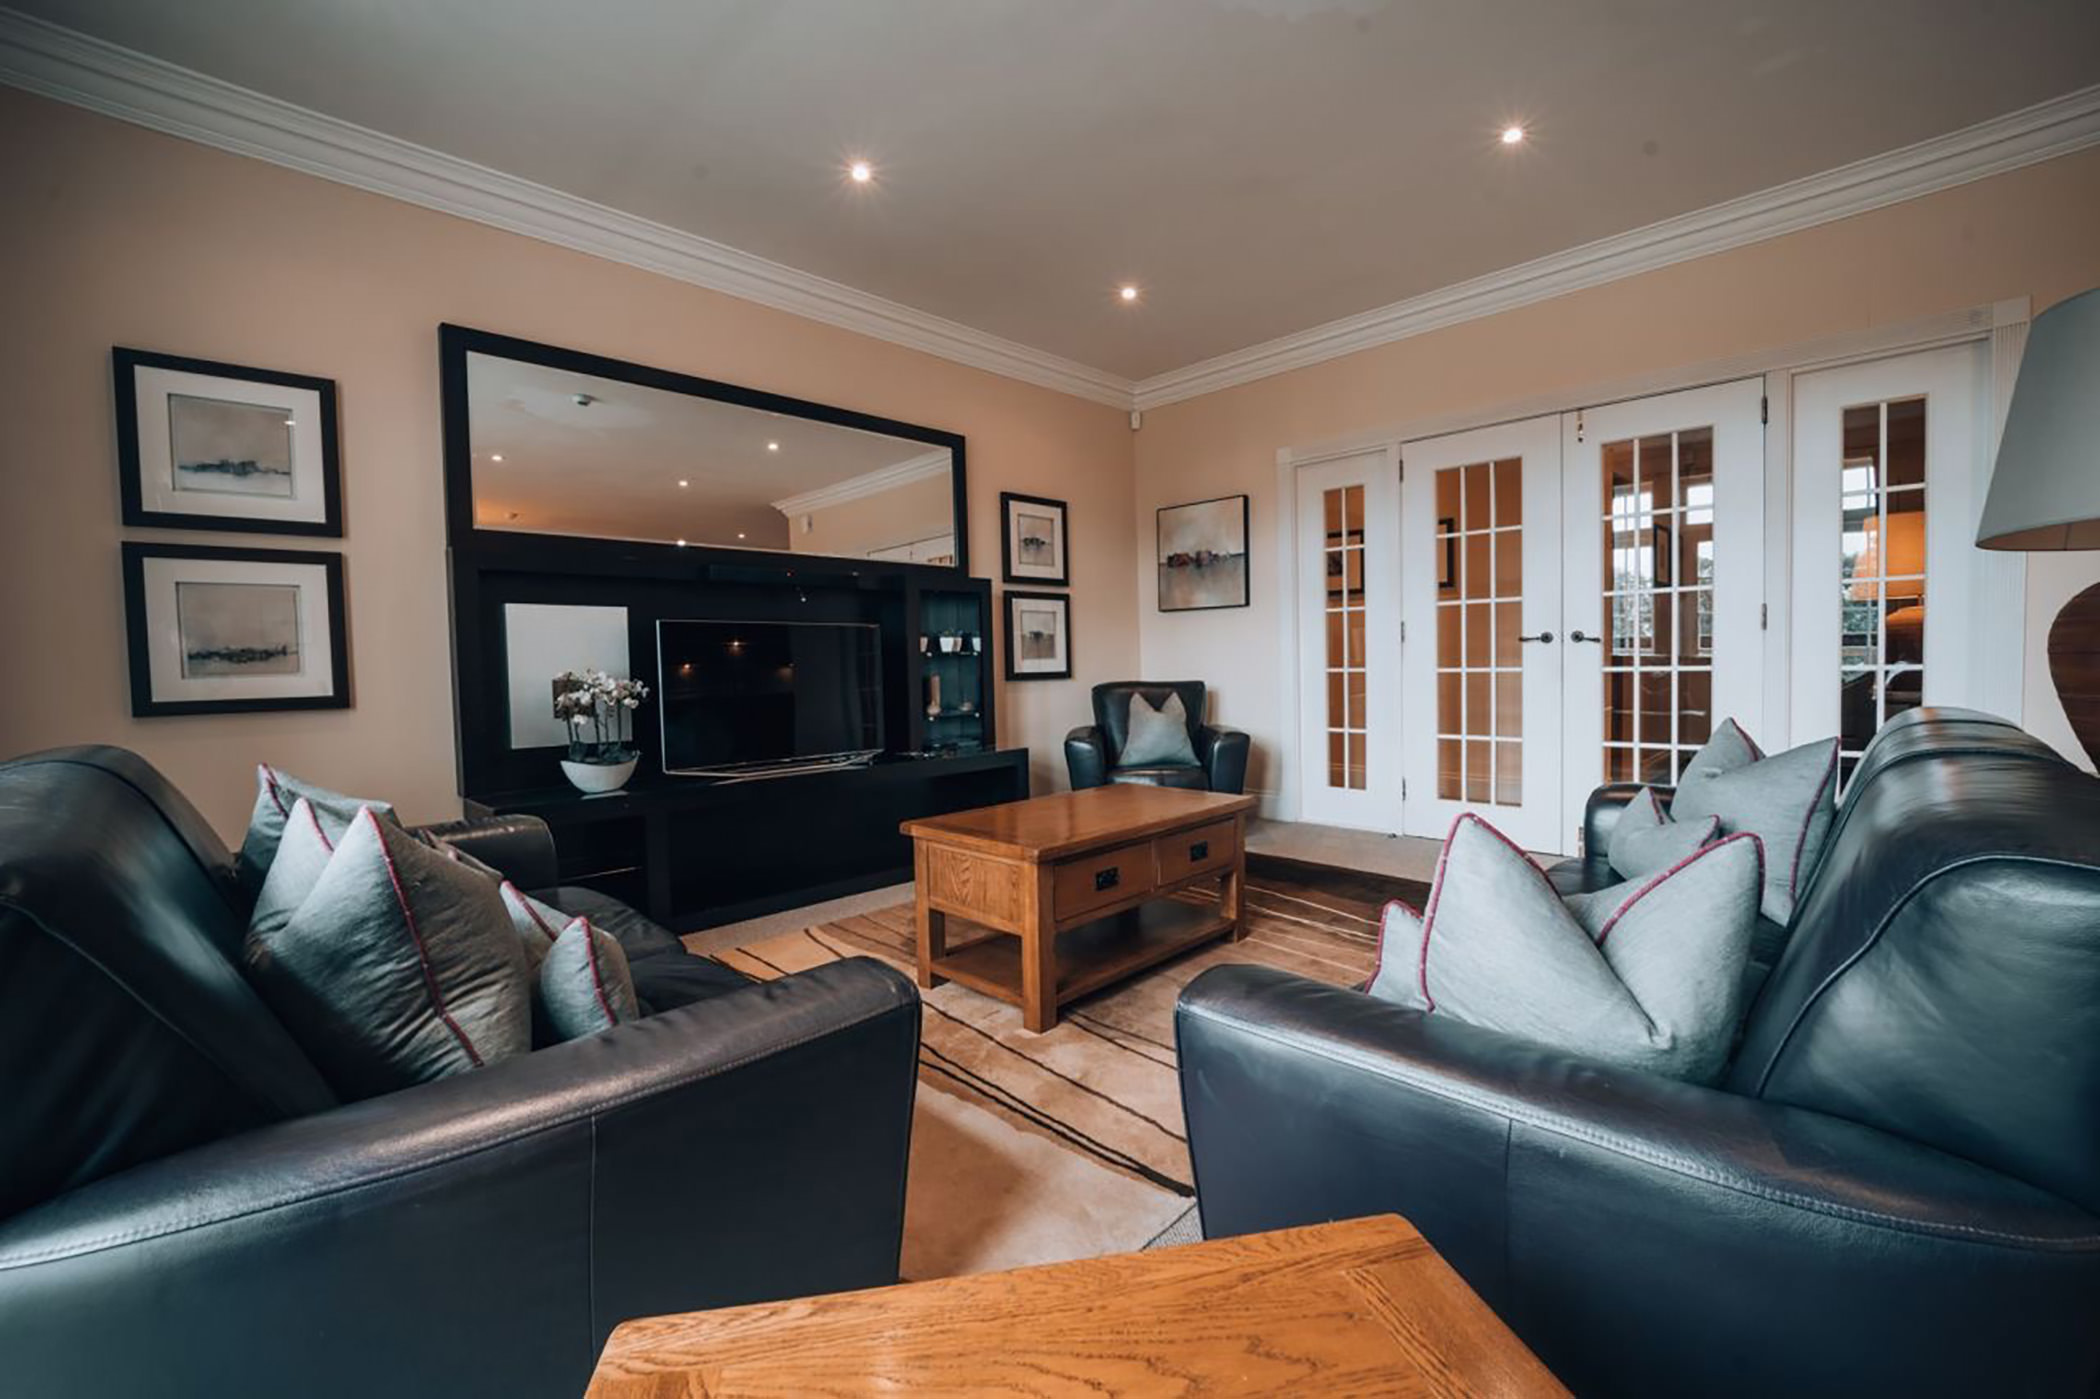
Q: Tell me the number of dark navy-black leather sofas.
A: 2